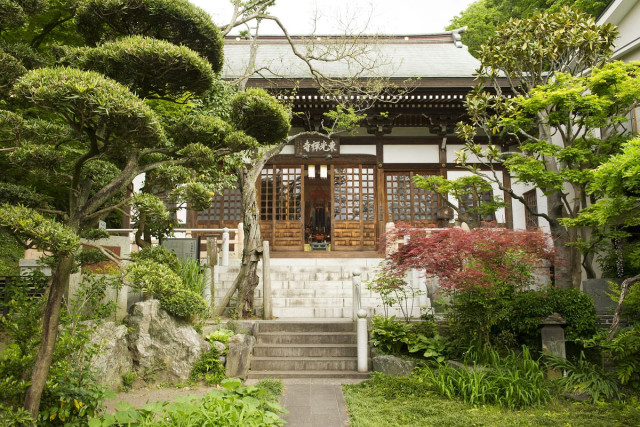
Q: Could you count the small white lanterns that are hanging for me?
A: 2